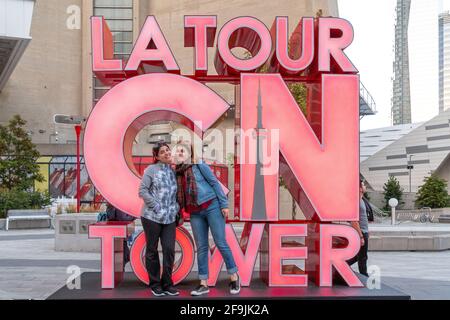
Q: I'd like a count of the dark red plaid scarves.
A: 1